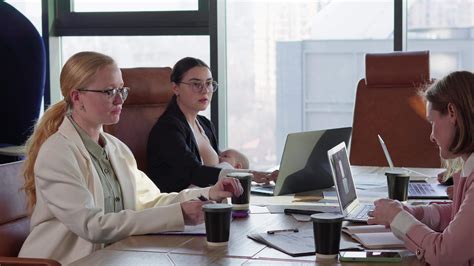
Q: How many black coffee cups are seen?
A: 4